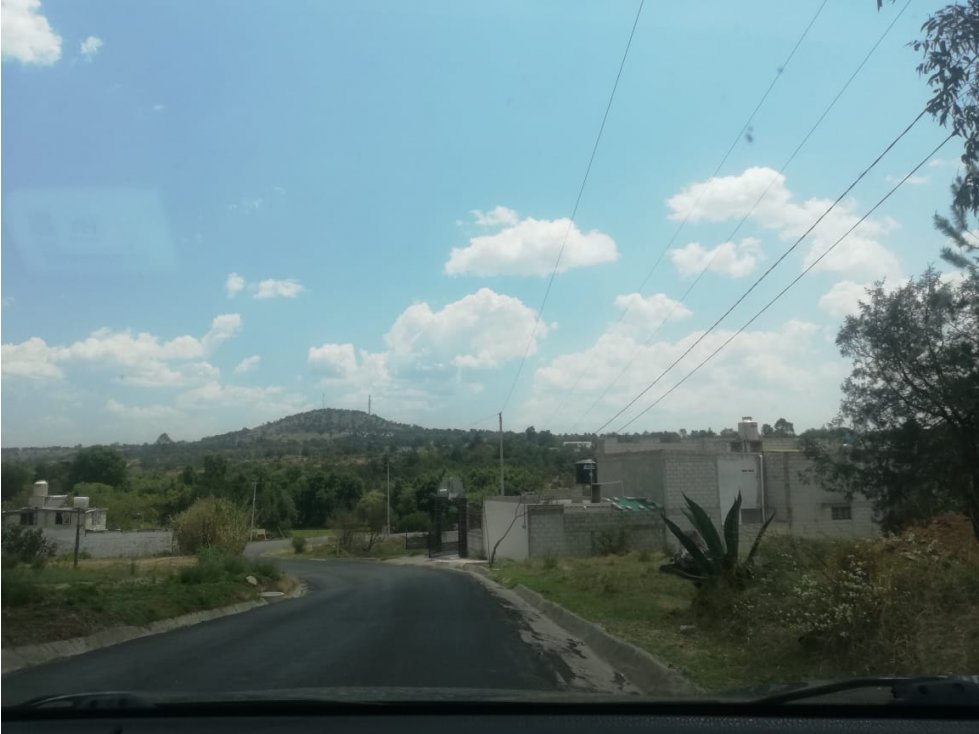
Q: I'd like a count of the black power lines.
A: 5